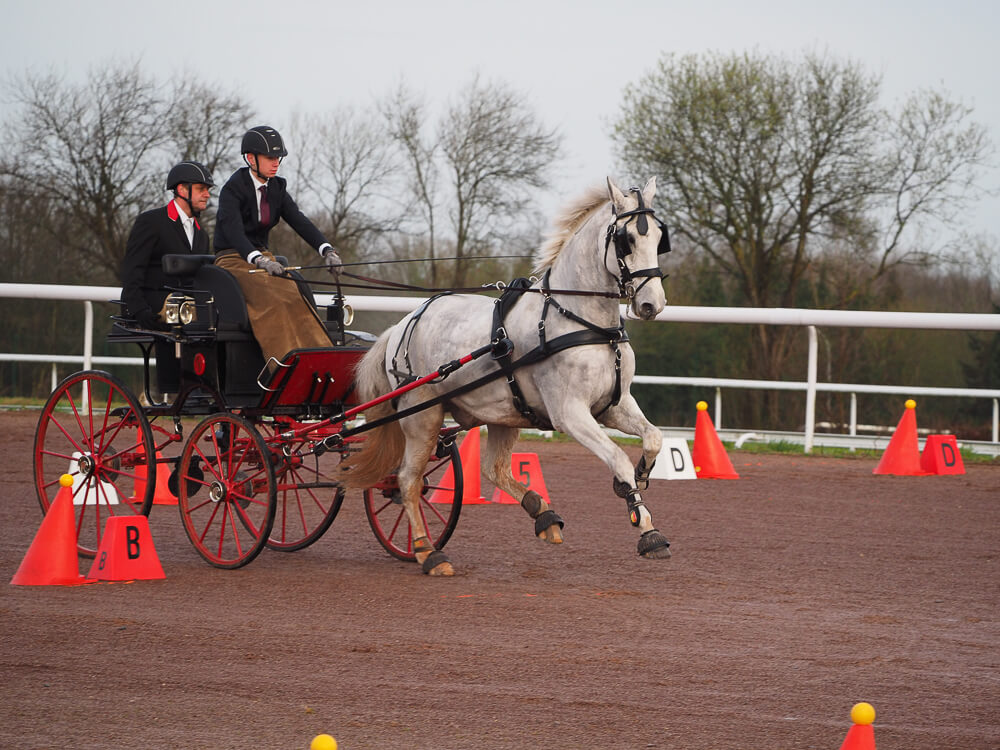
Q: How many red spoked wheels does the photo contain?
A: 4